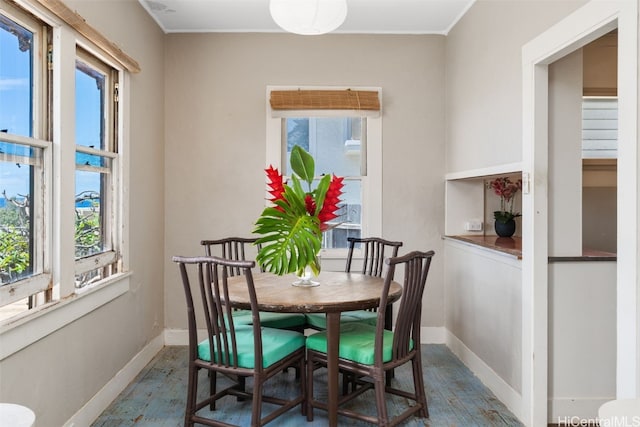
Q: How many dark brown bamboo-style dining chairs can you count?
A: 4